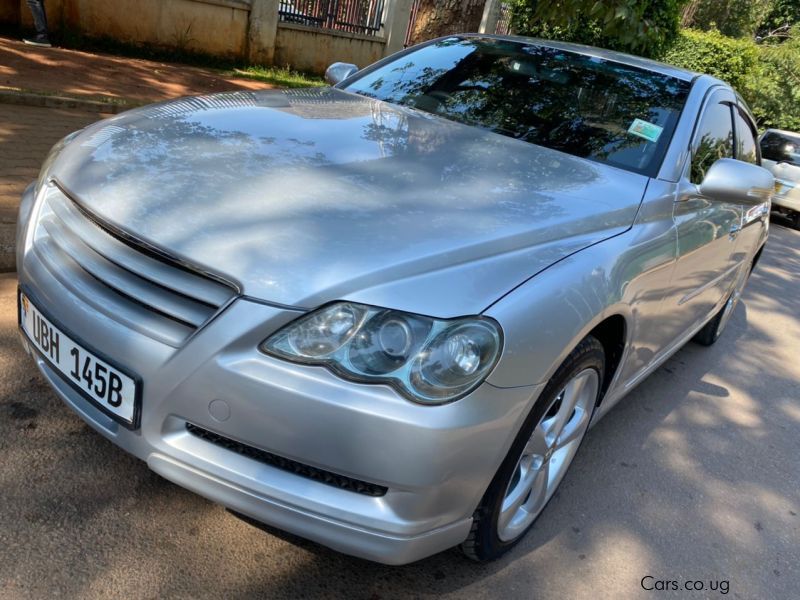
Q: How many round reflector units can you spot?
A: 3